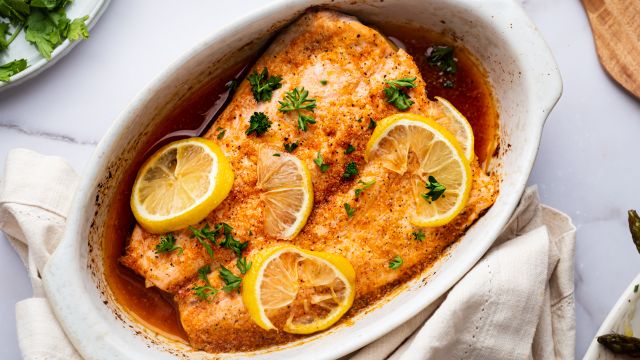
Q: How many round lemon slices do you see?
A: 3